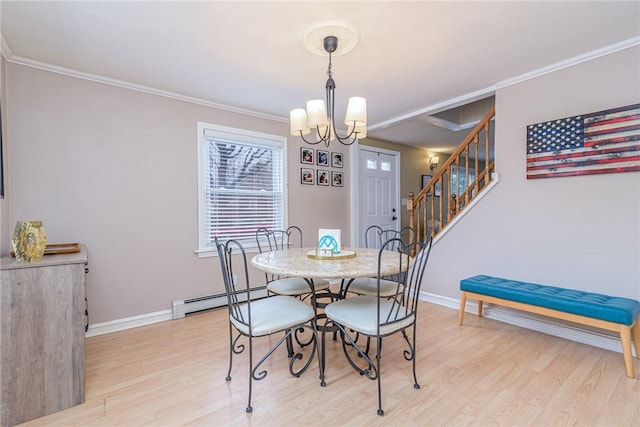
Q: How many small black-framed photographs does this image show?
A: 6